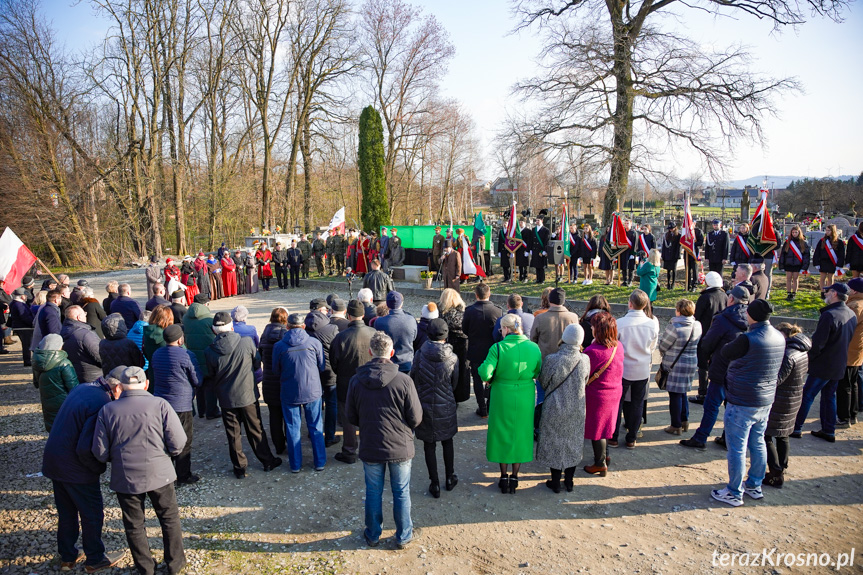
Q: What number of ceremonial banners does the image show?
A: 5